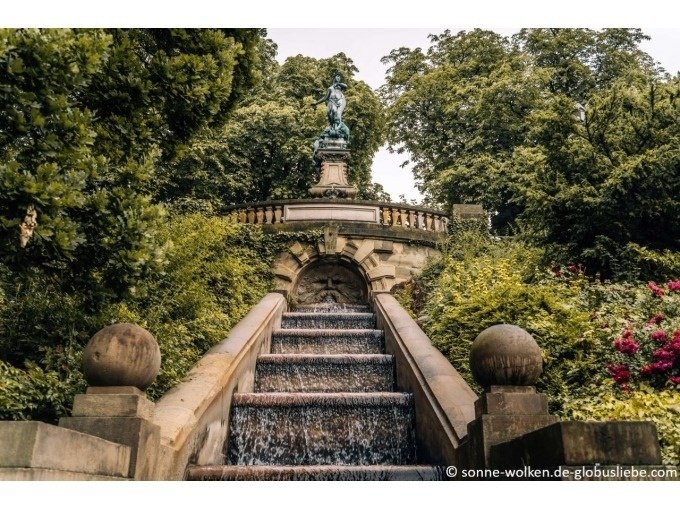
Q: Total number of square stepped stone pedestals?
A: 2